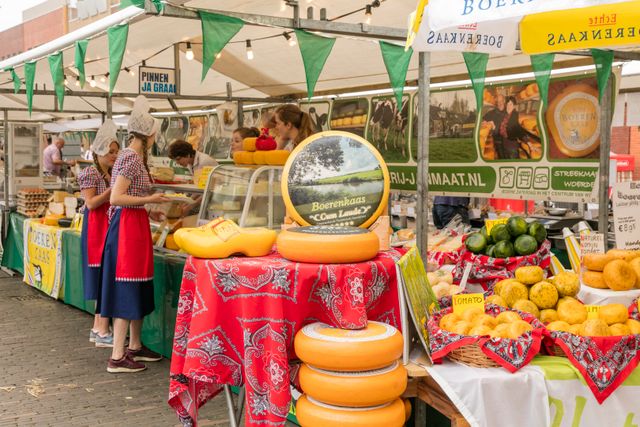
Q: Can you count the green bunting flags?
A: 11